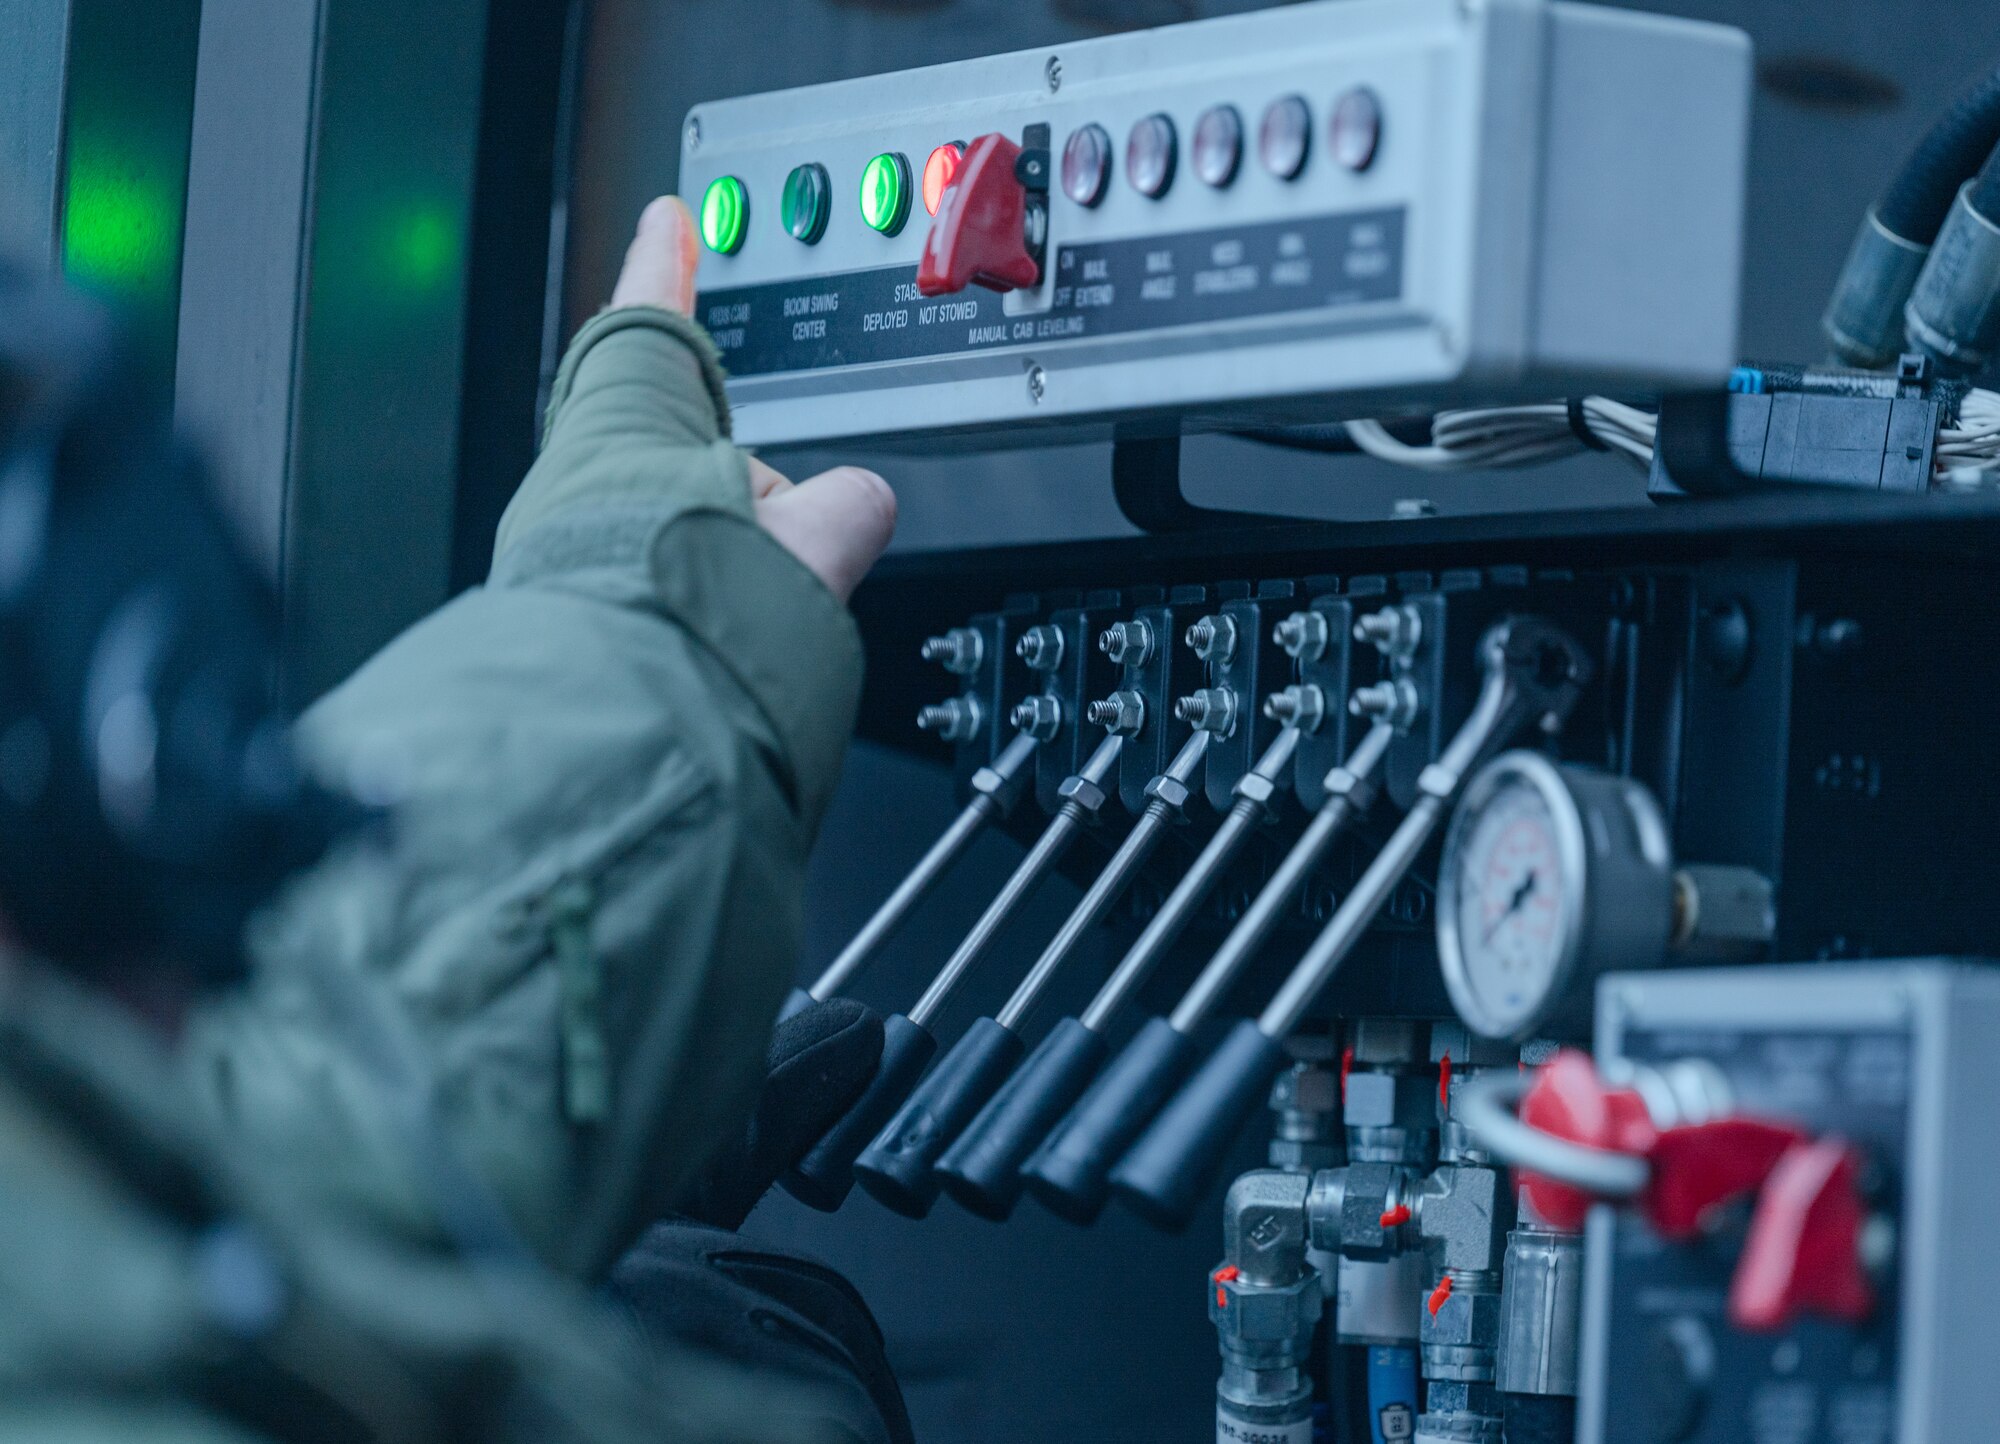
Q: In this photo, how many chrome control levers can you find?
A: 6